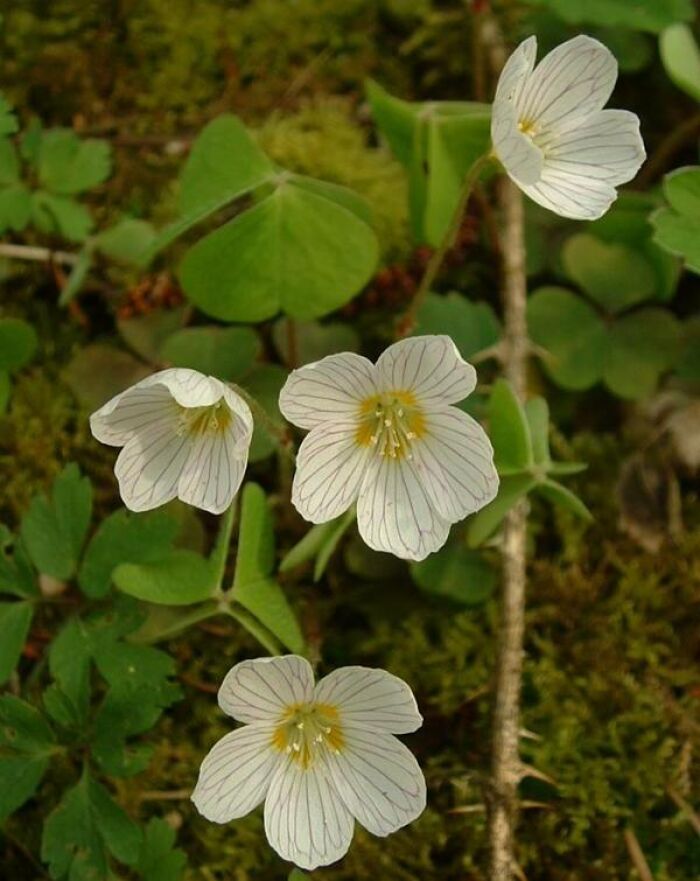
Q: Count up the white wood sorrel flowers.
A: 4